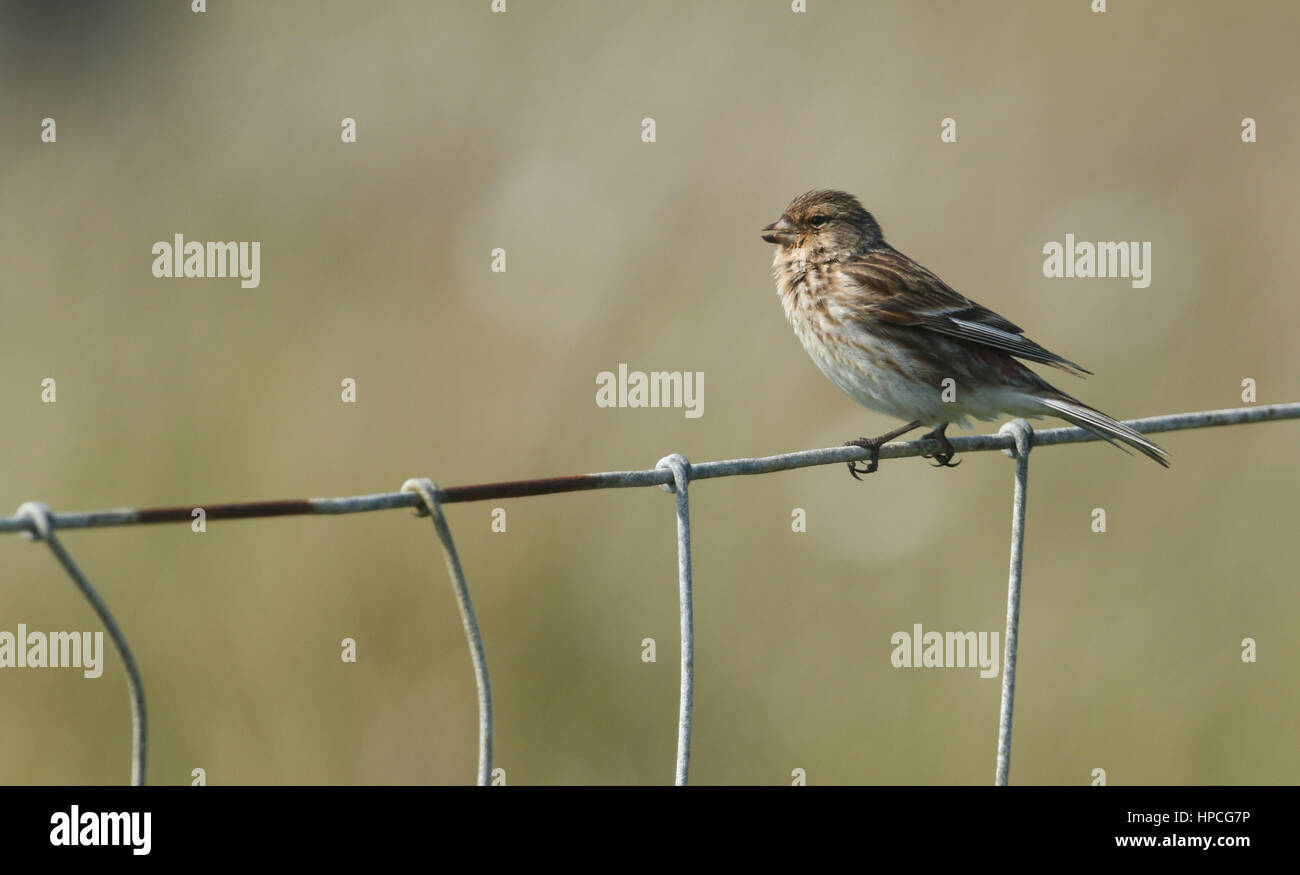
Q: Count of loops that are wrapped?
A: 4